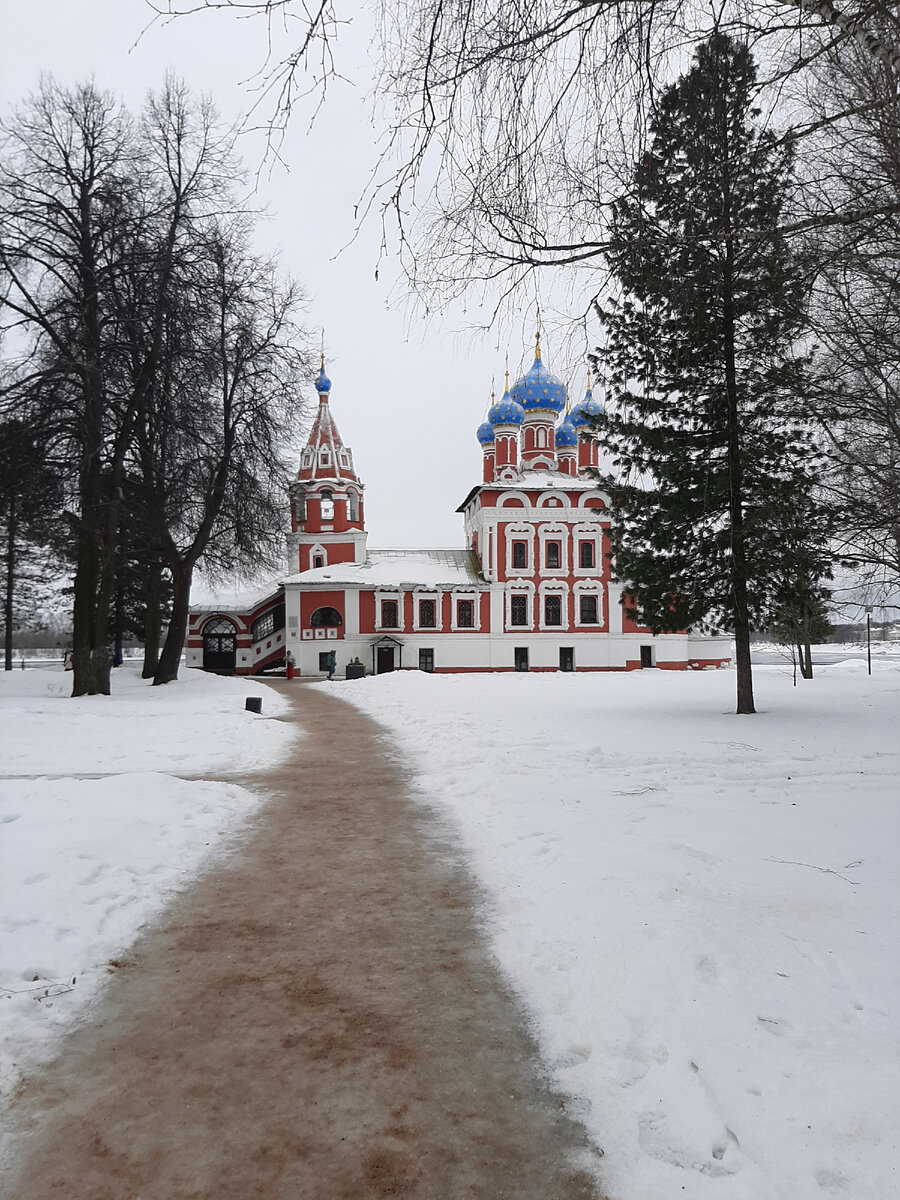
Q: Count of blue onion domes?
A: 6